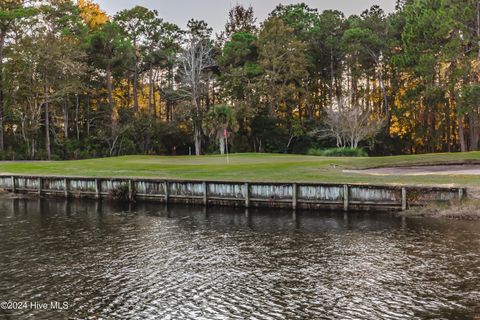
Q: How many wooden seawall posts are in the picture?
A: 12